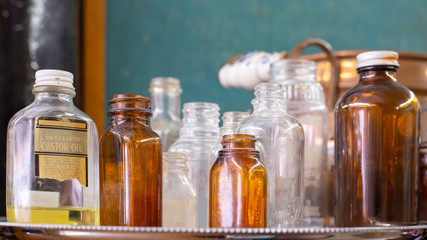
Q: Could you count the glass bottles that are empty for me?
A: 9